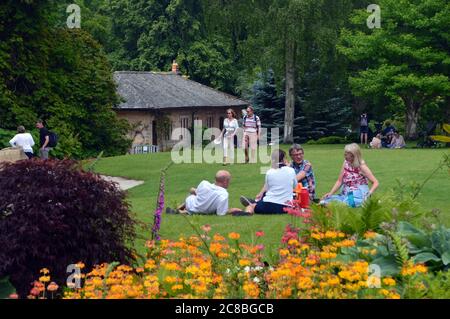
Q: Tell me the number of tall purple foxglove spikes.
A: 1